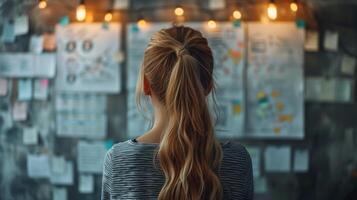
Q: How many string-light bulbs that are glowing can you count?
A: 9